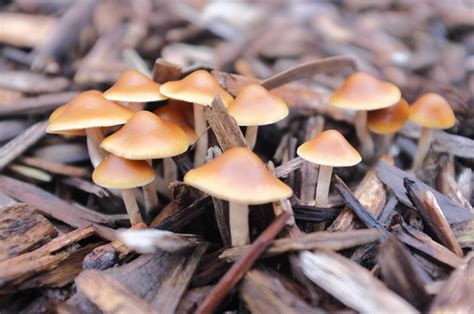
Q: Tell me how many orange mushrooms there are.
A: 12